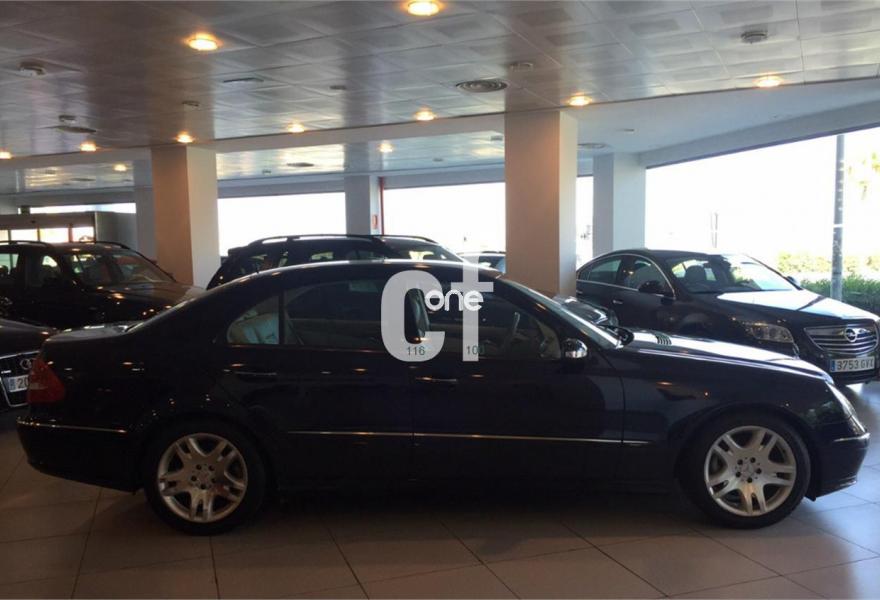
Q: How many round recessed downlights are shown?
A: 11